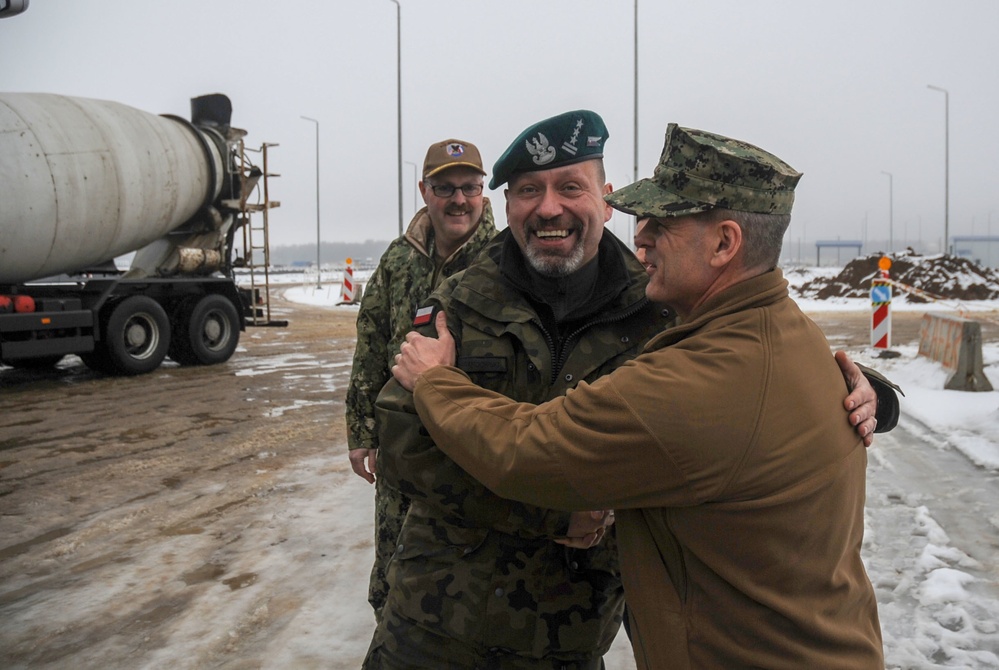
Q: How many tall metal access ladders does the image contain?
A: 1